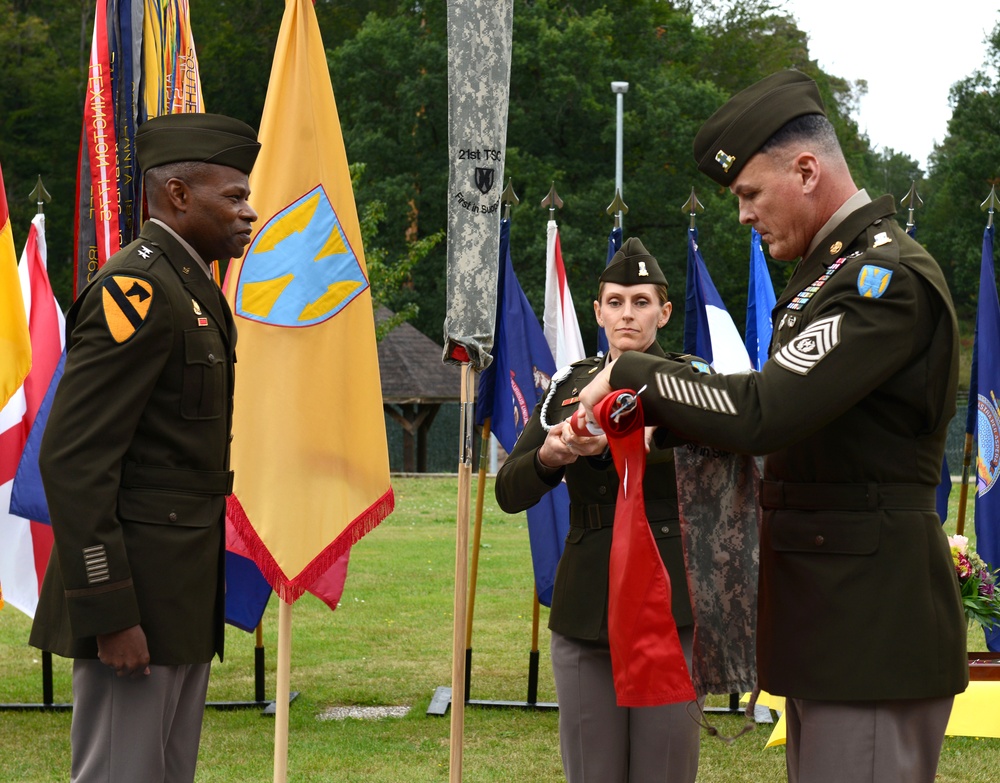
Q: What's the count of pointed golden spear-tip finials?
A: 7